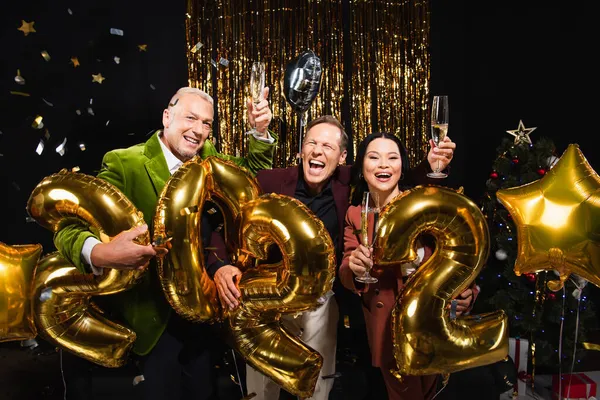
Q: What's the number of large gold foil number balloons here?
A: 4